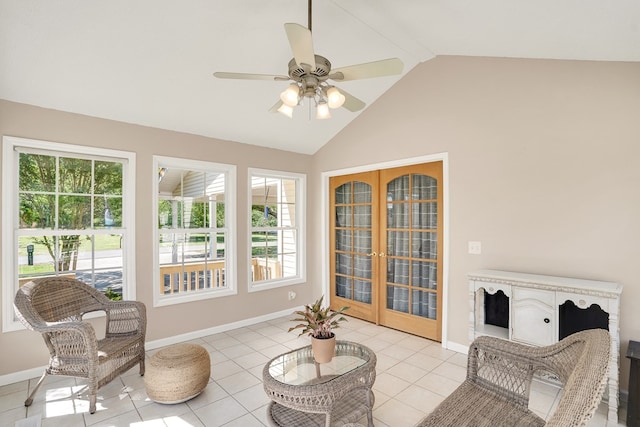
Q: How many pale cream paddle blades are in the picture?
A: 5